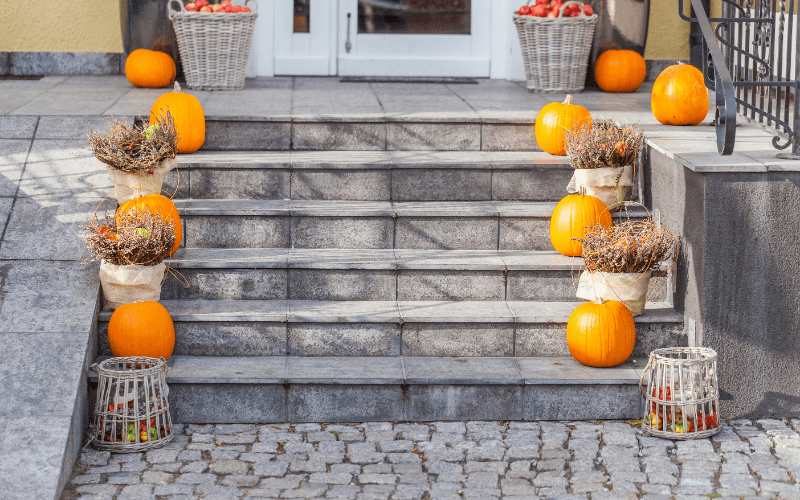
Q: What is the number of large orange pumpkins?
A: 9